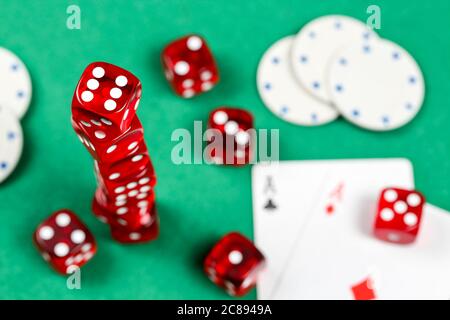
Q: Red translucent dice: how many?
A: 12